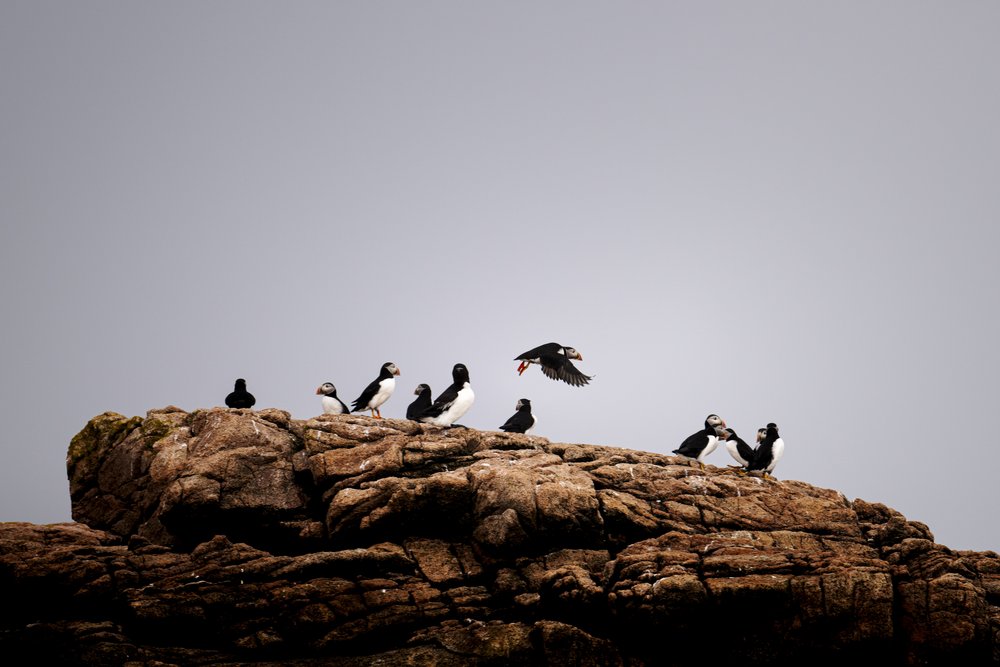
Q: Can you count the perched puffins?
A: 10